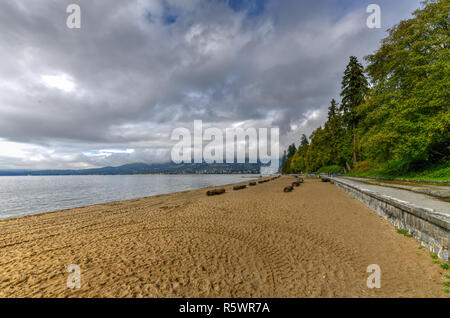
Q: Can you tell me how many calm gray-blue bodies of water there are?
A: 1